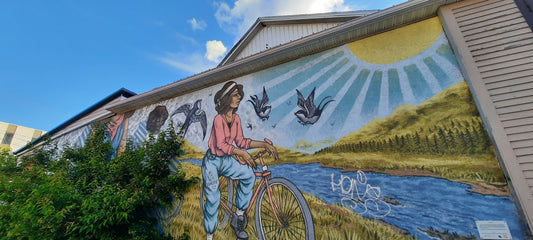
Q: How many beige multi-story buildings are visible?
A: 1